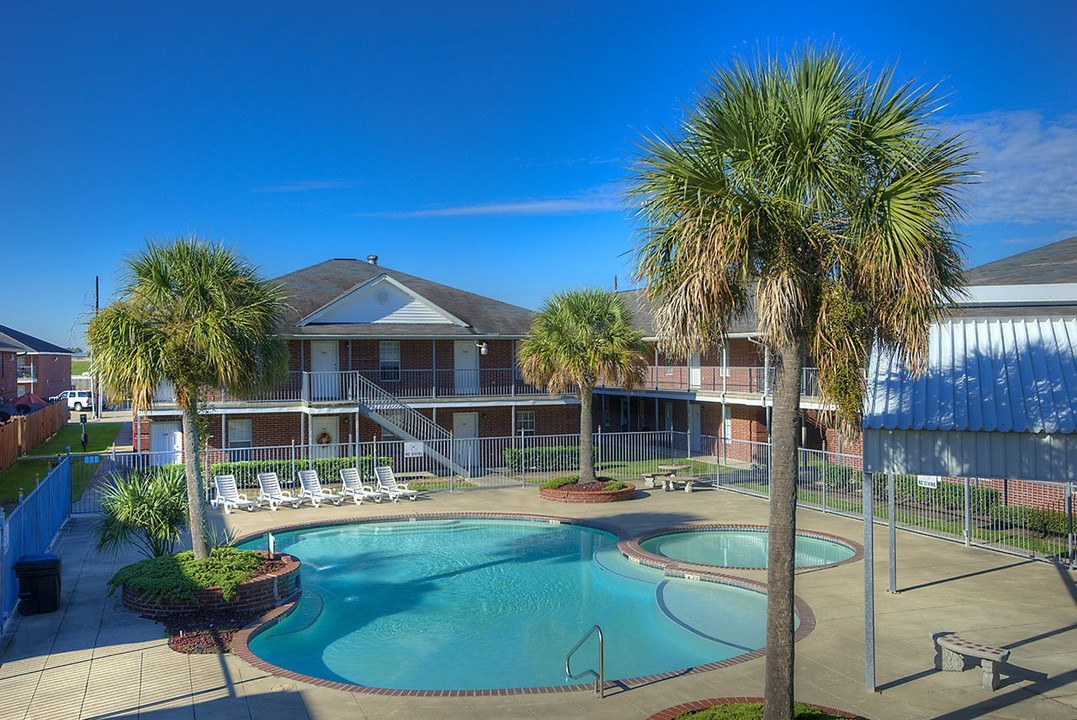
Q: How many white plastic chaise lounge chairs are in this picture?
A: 5